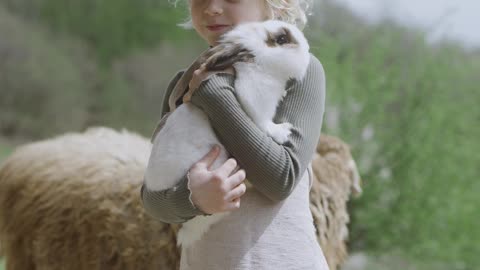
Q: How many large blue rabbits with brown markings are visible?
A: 0